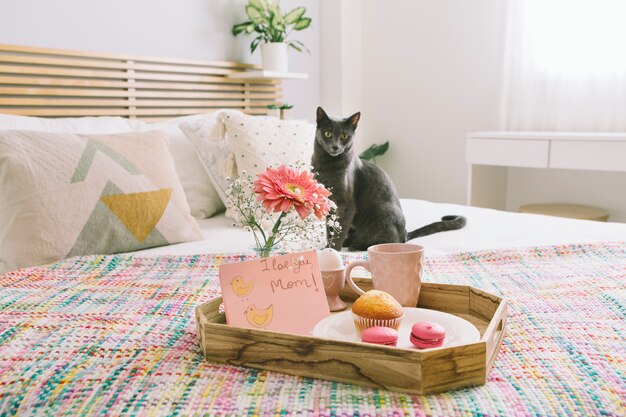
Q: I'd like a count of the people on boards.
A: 0